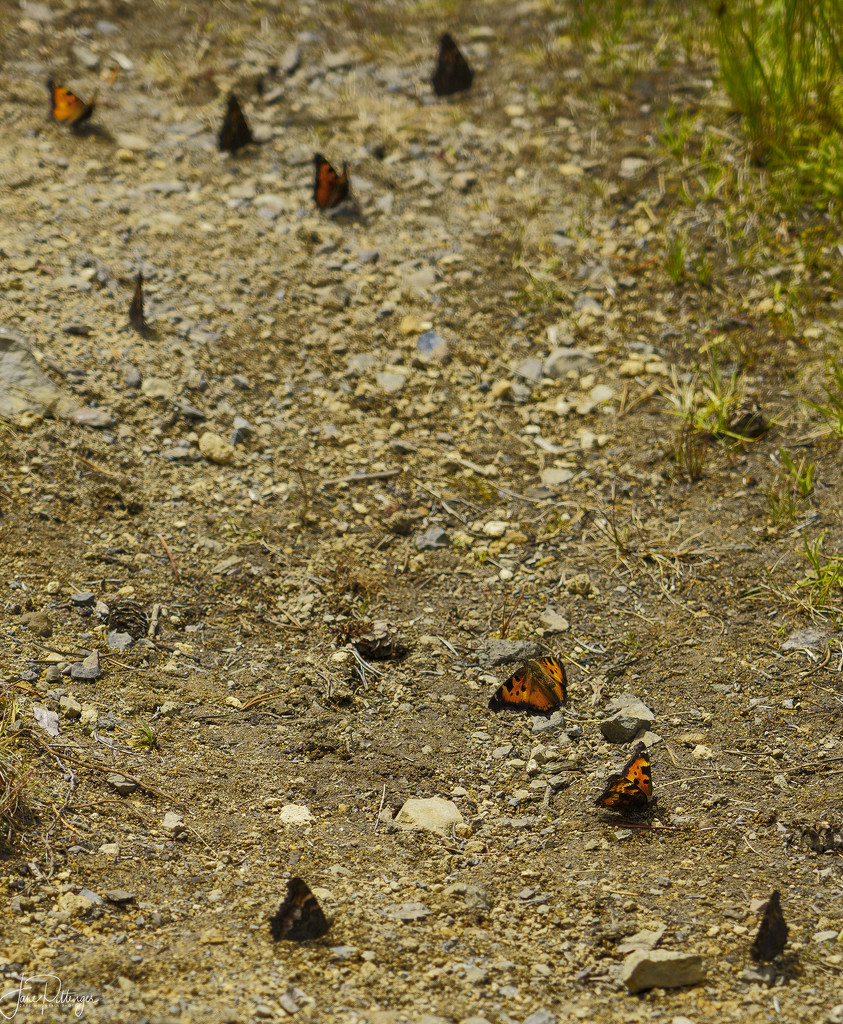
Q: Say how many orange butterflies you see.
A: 4